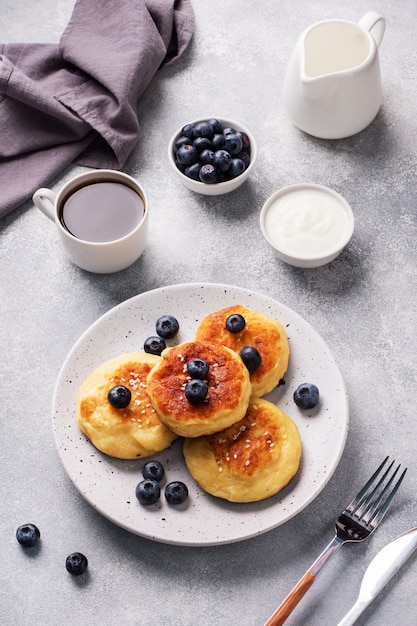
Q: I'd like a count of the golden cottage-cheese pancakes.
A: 4